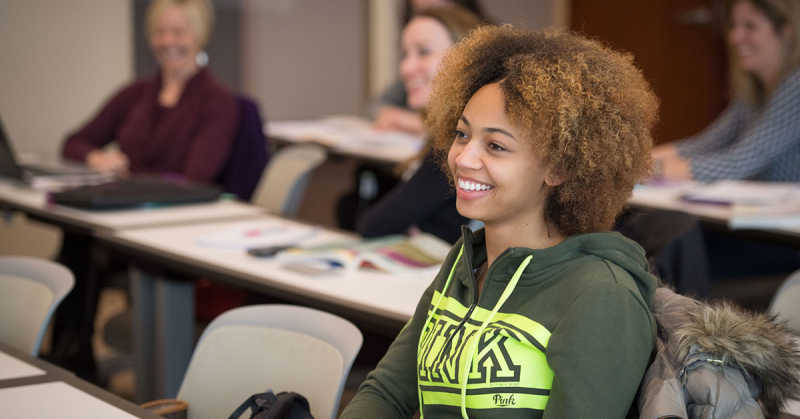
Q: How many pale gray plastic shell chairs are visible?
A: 4